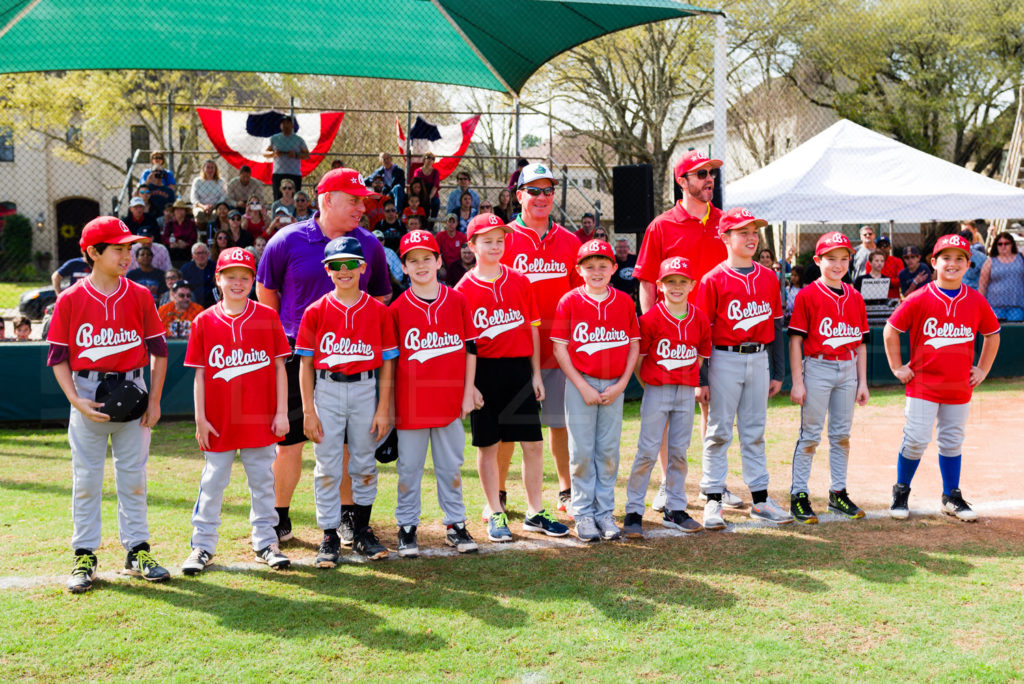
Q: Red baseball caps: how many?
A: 11